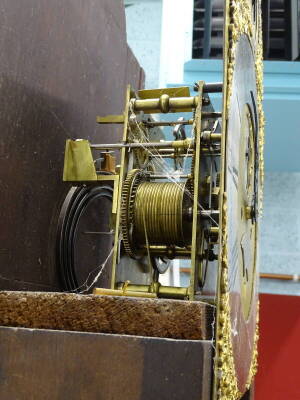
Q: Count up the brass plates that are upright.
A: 2